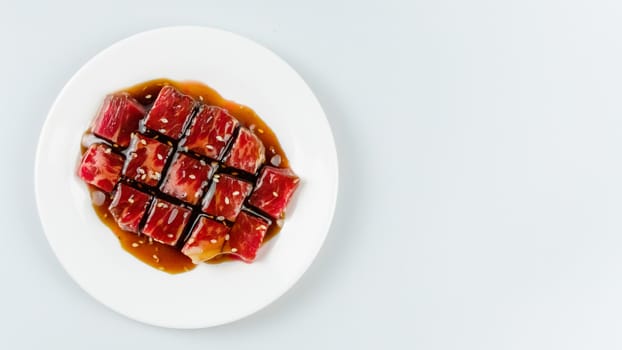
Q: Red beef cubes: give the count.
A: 13